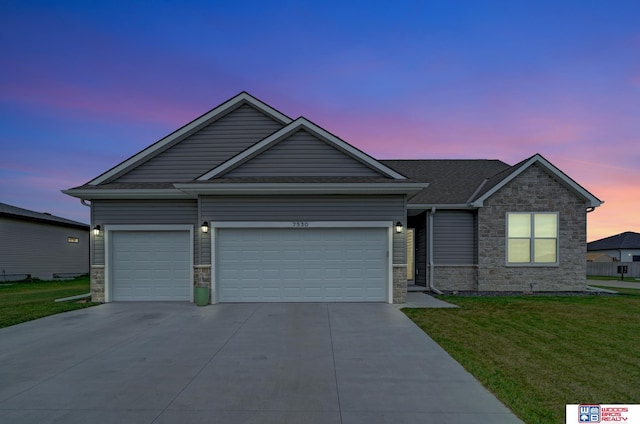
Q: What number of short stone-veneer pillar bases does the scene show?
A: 3